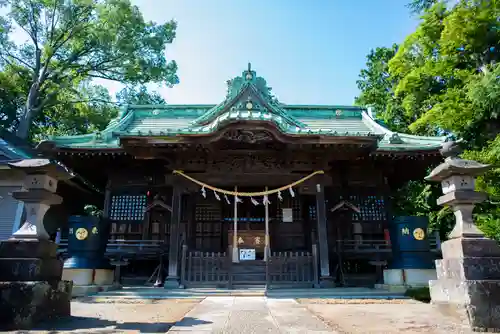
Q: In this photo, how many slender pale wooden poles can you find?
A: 2